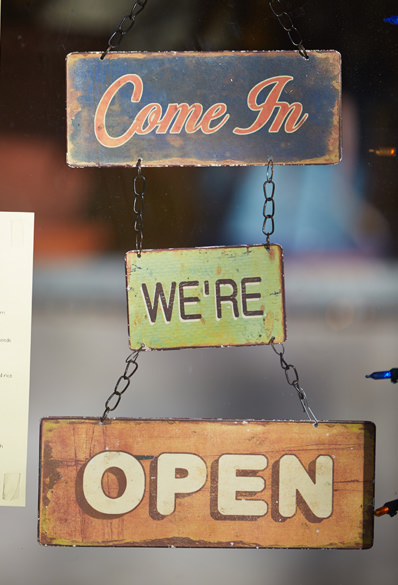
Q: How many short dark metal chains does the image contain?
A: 6